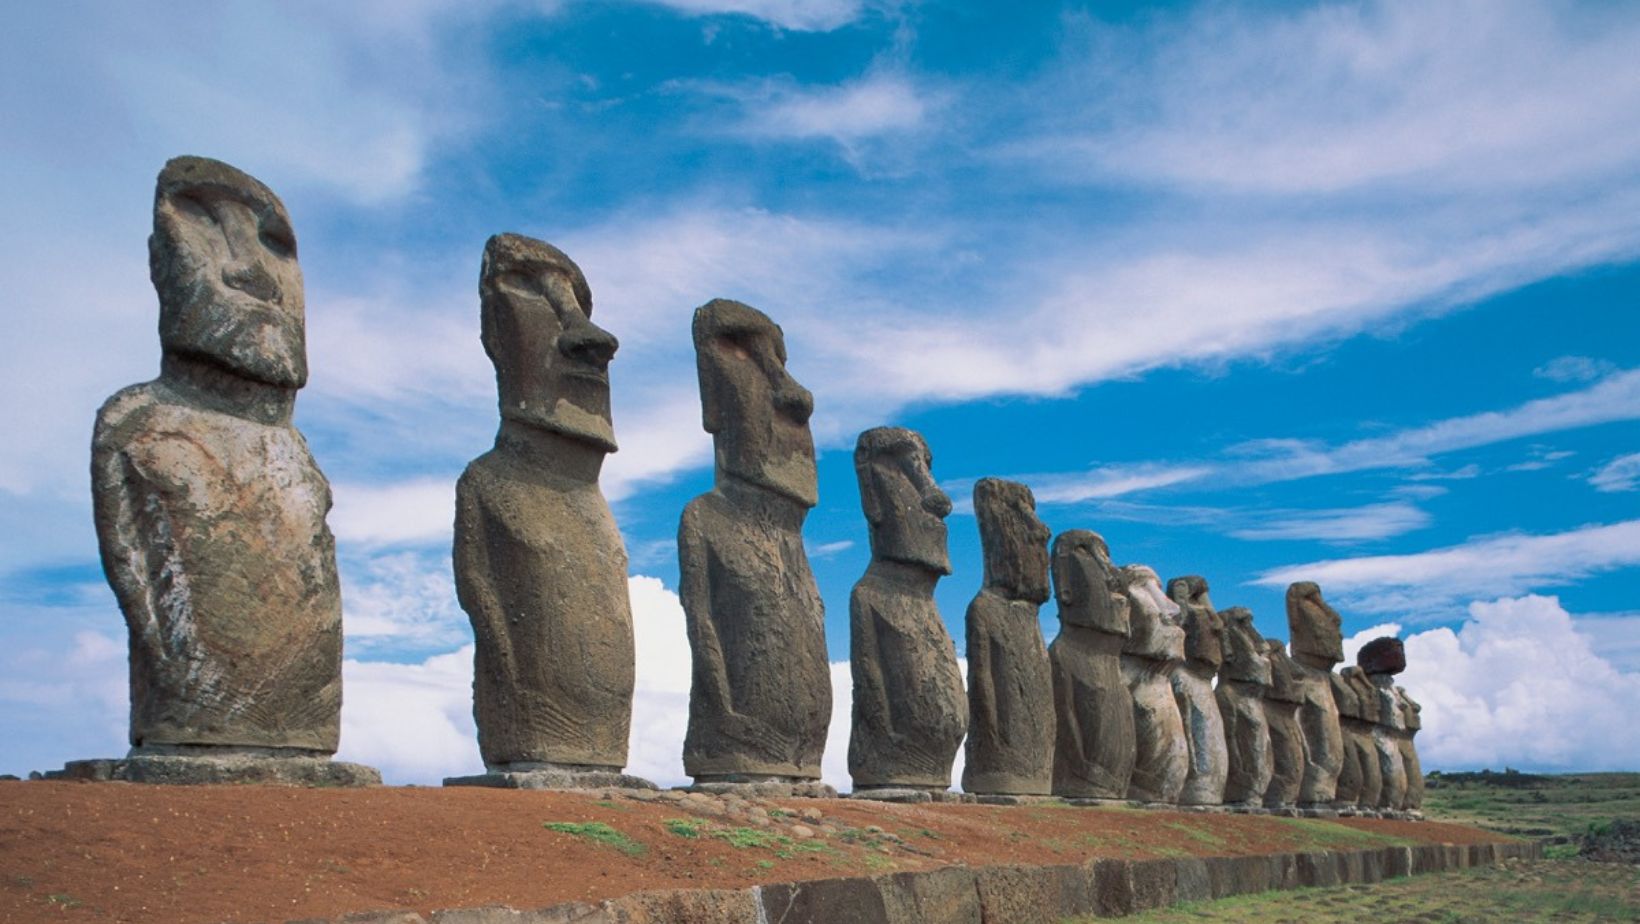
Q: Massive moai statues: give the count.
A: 15